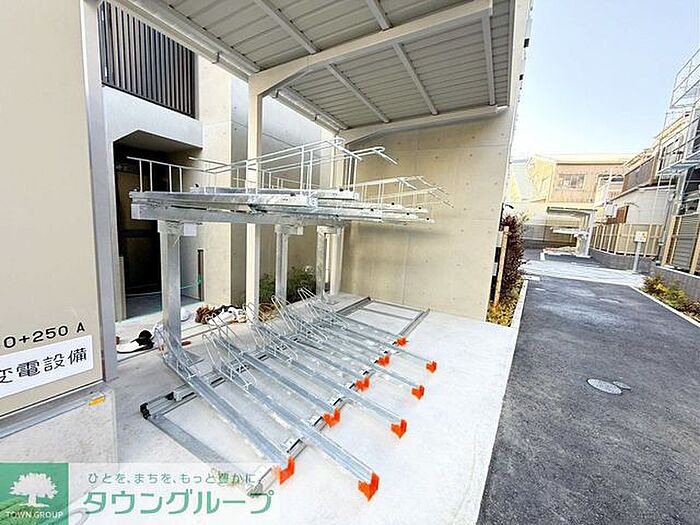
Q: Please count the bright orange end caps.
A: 9